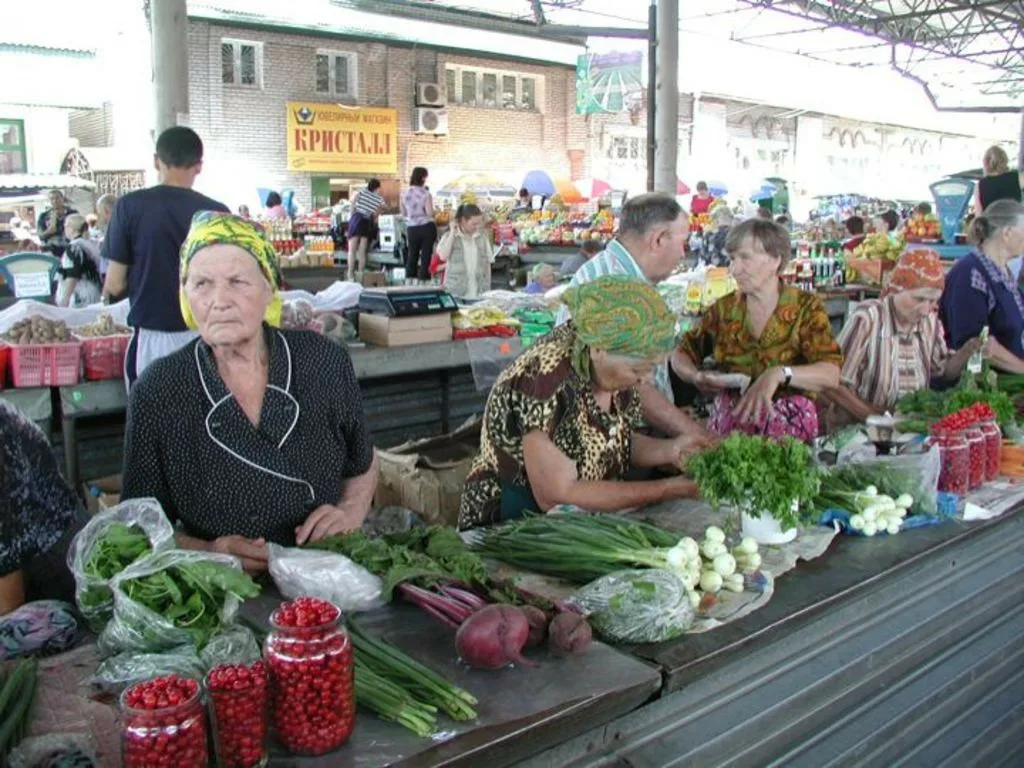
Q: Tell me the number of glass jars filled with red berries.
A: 6